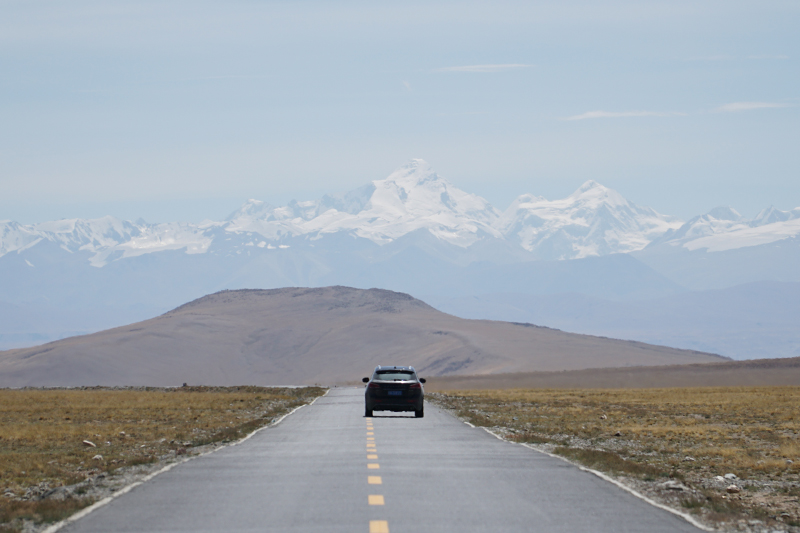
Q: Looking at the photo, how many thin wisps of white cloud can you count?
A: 3